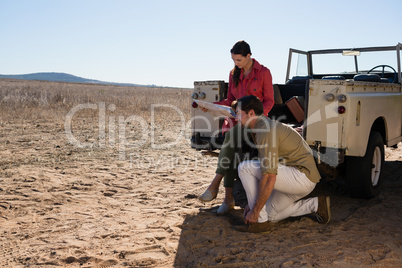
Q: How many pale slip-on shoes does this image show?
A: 2